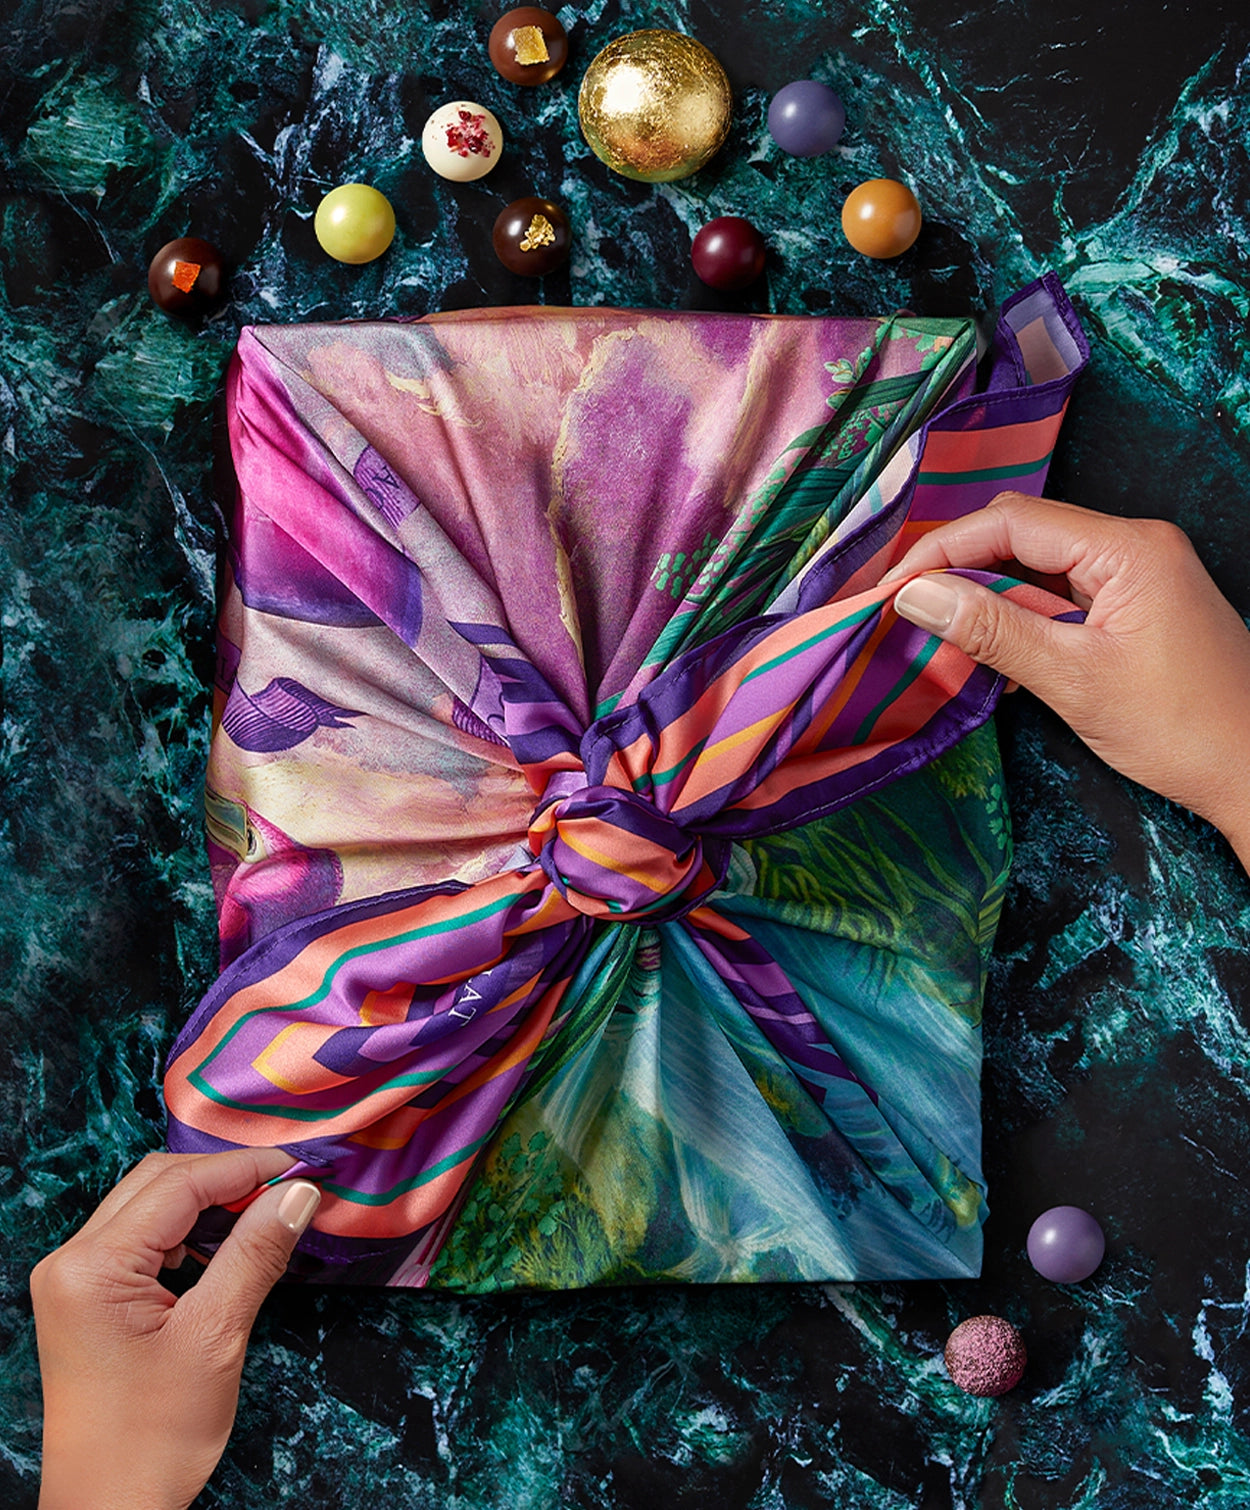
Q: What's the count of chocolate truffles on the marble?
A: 11